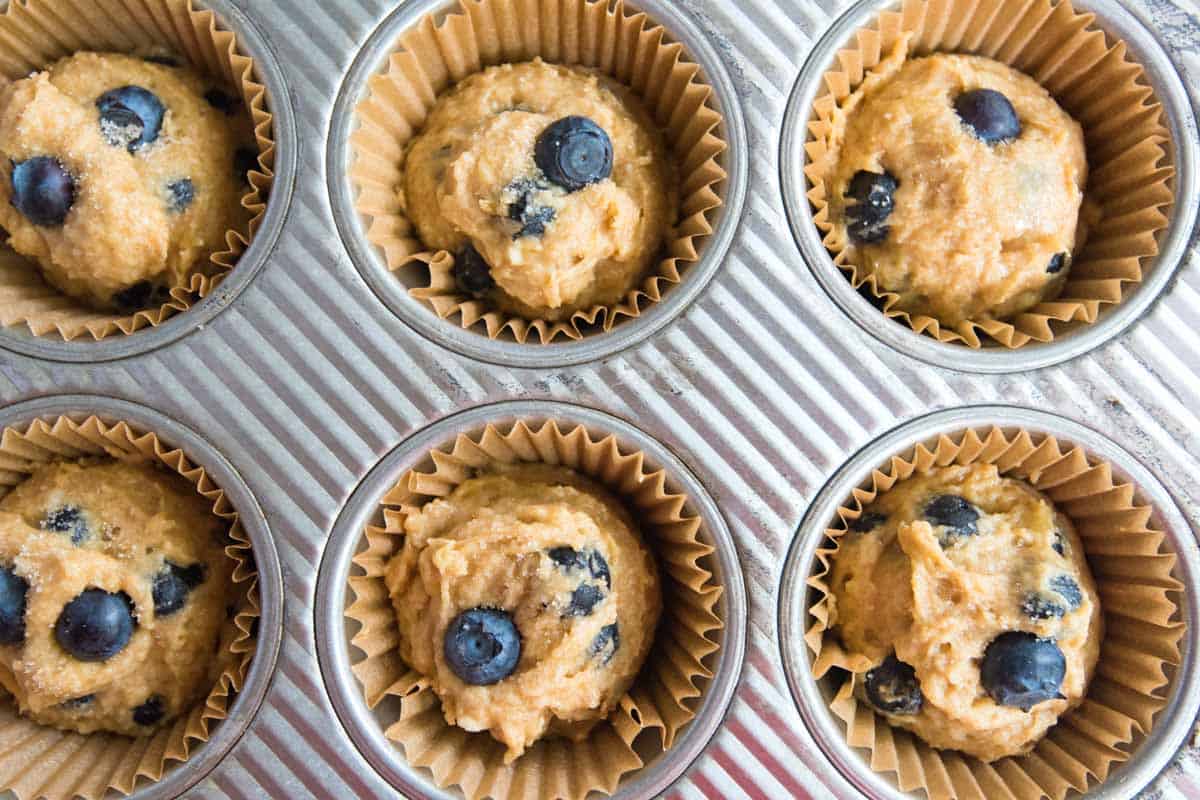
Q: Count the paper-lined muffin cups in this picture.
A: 6